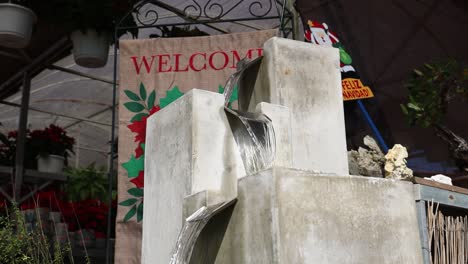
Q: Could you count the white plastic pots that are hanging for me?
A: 2